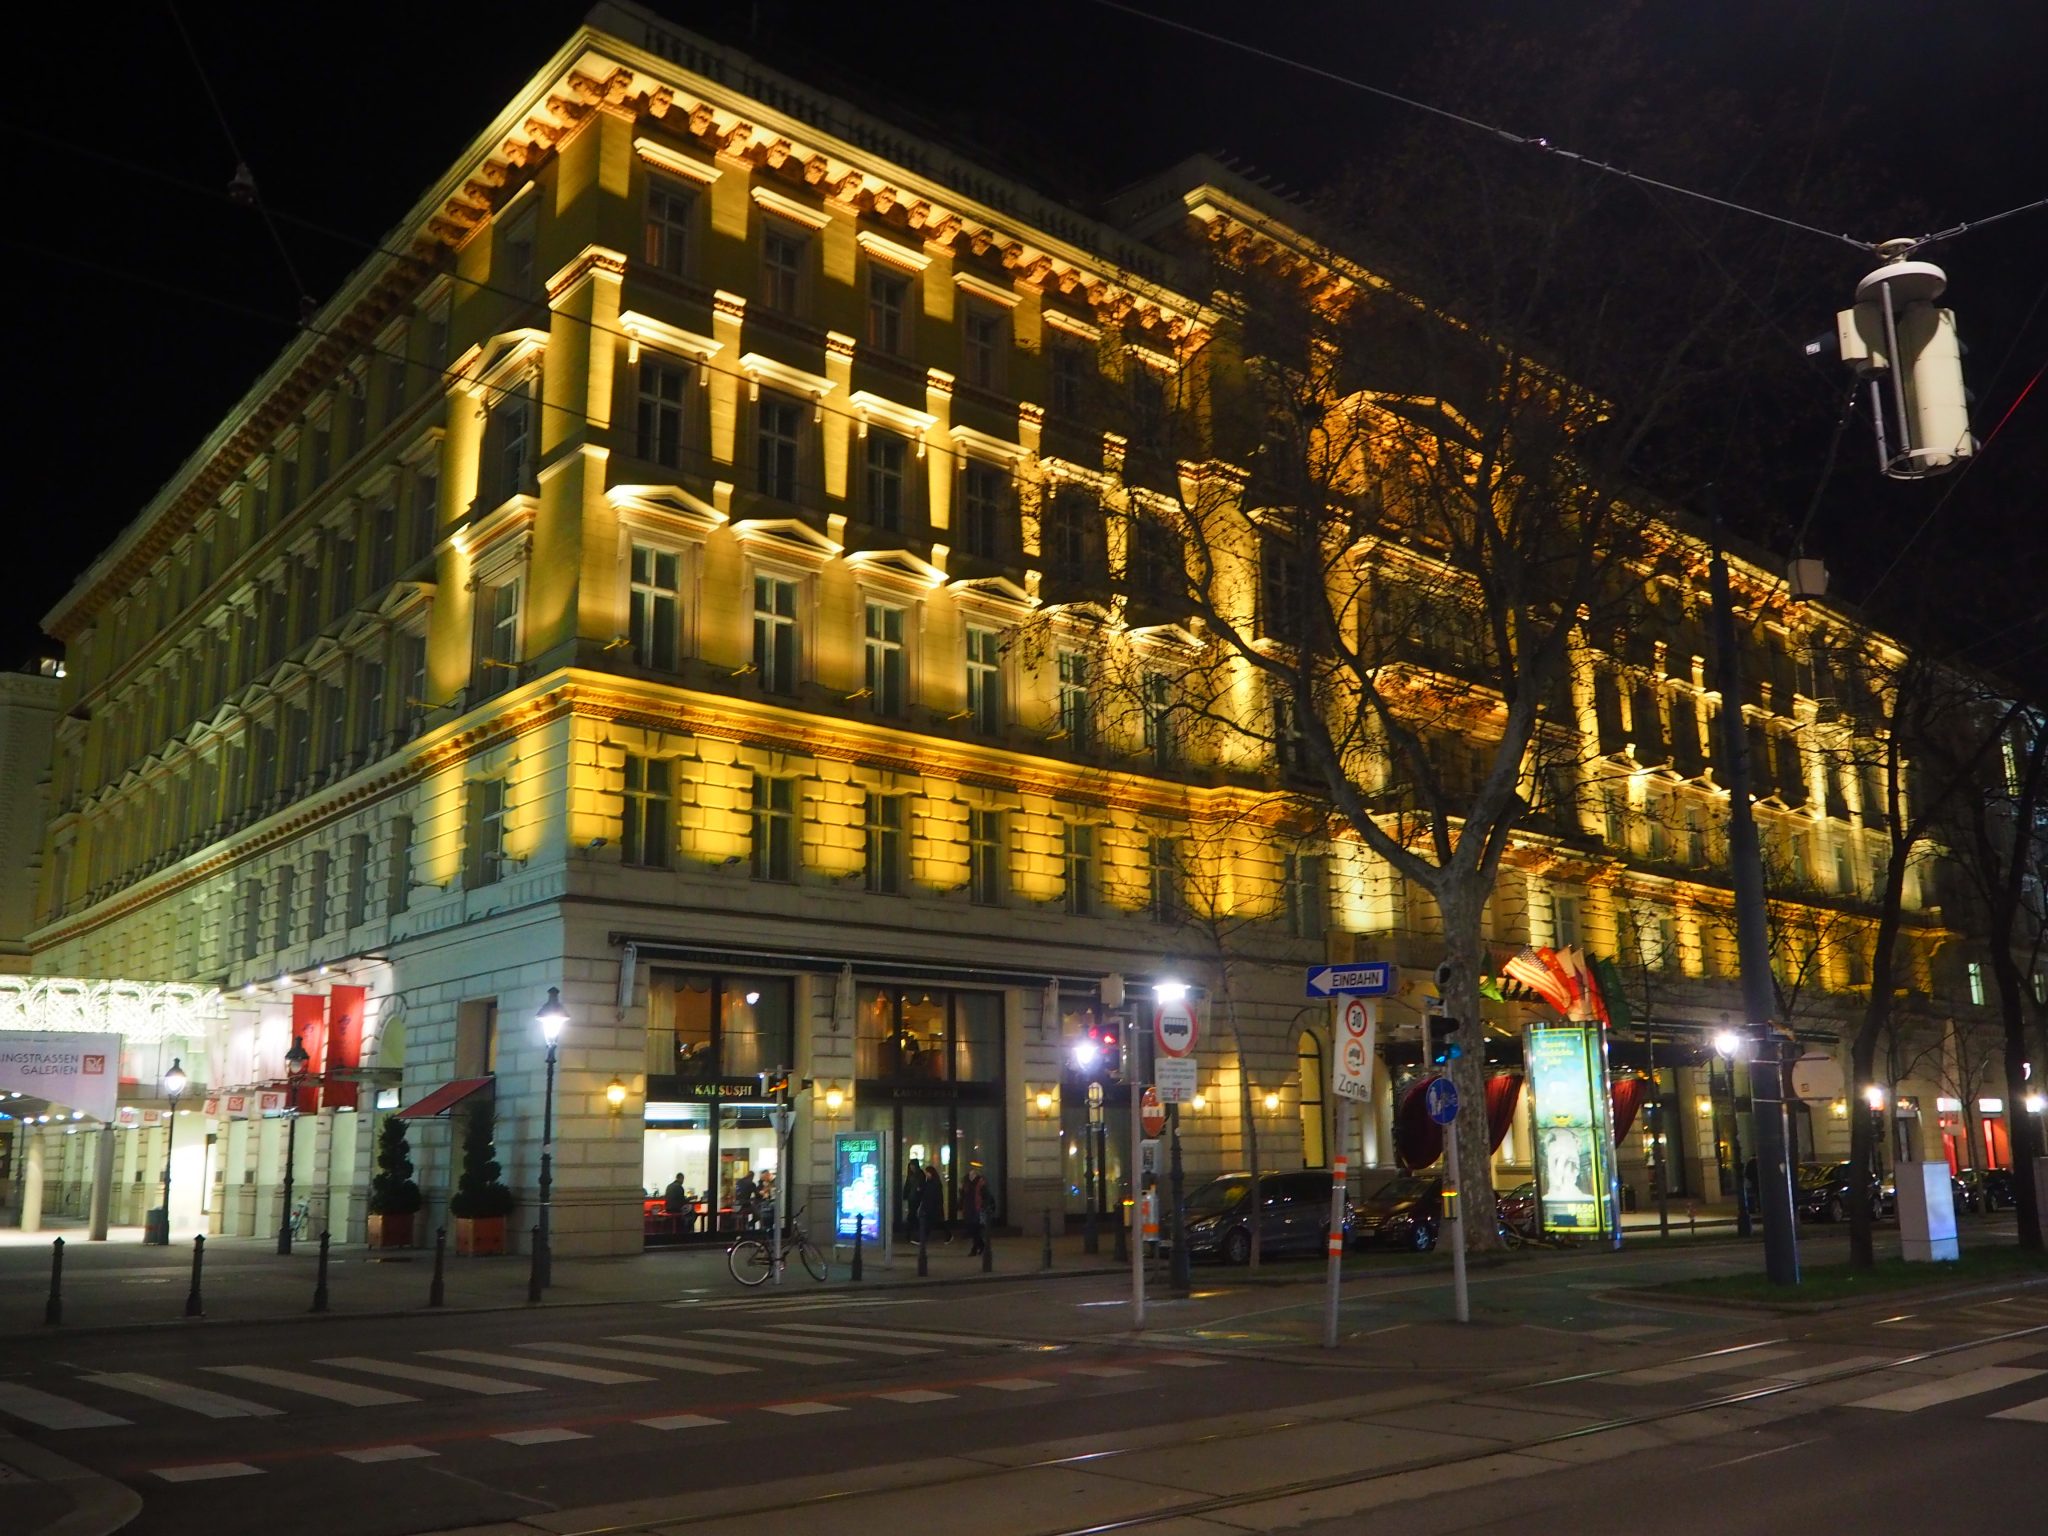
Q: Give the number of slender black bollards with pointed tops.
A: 9